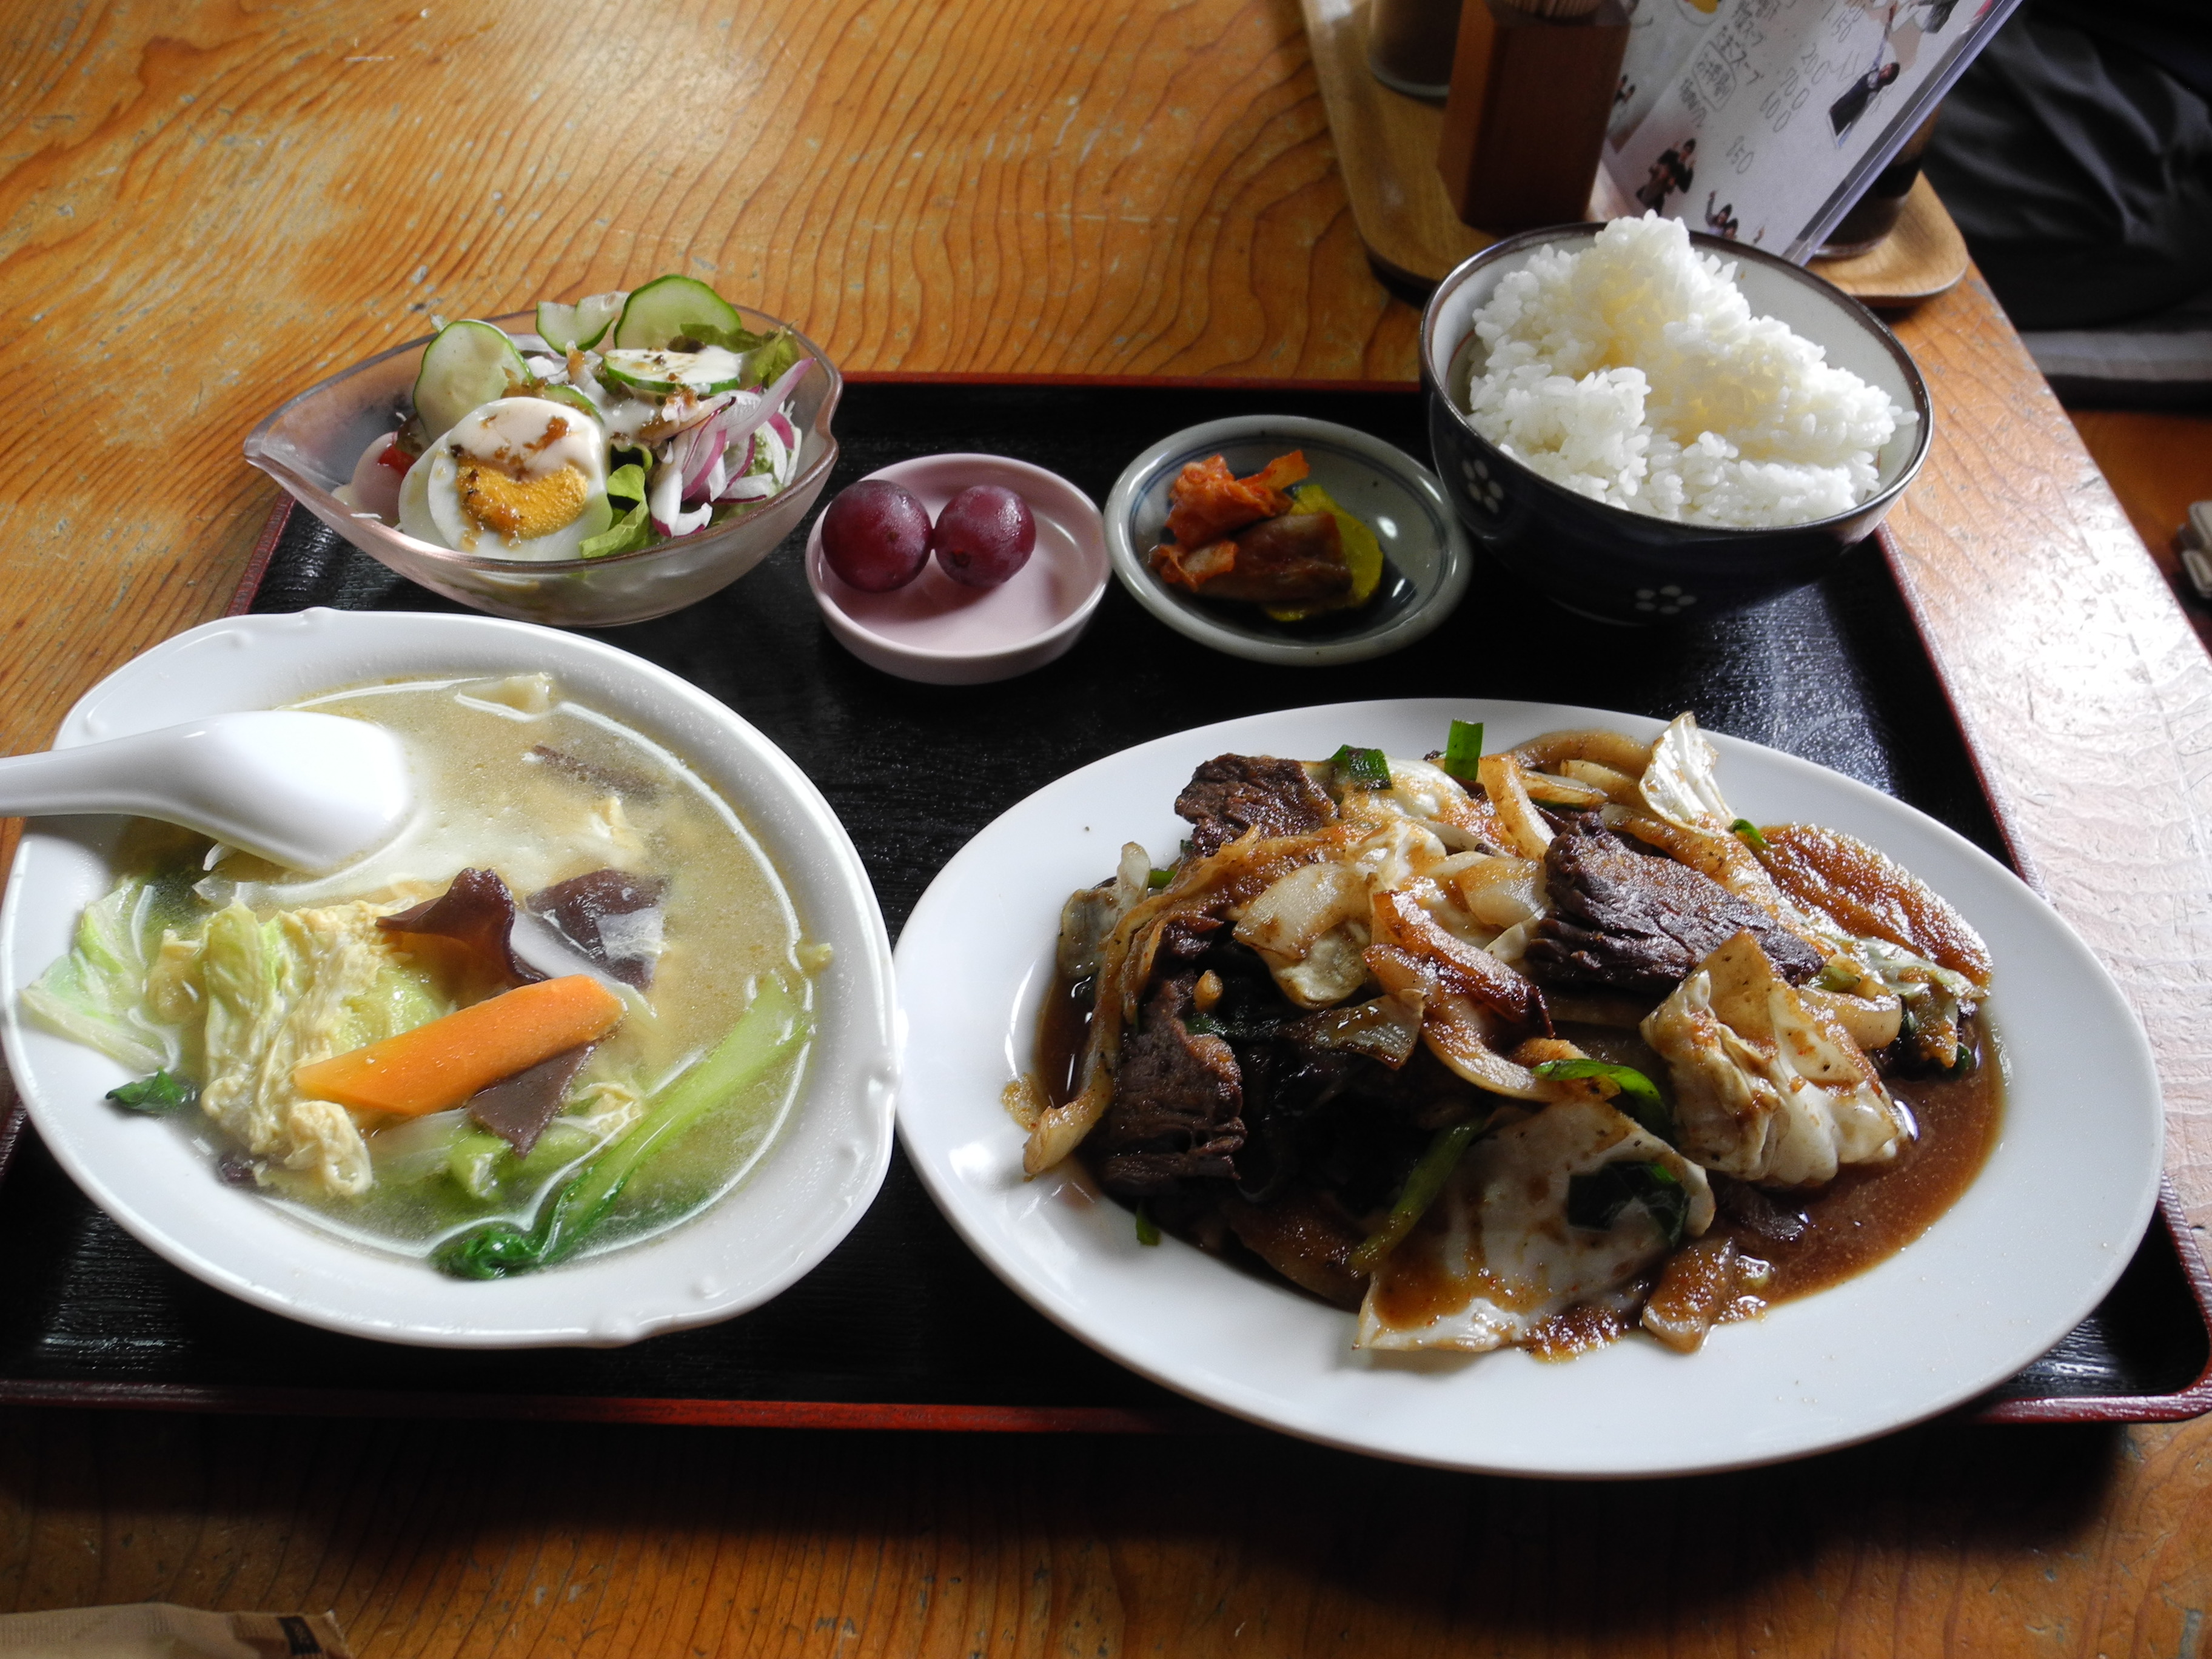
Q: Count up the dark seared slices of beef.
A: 3